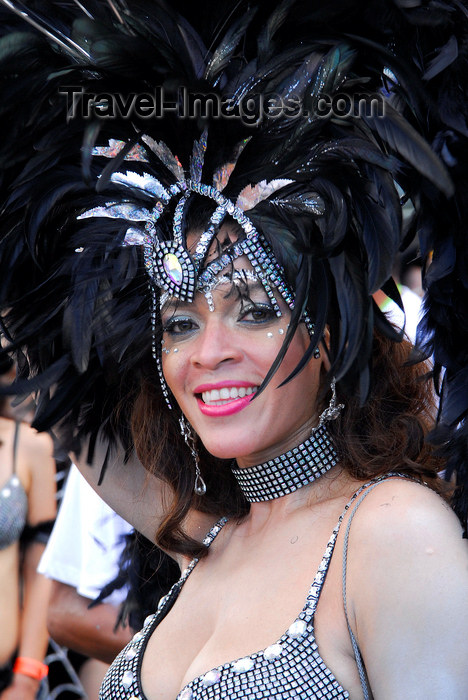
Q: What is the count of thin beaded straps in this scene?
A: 2